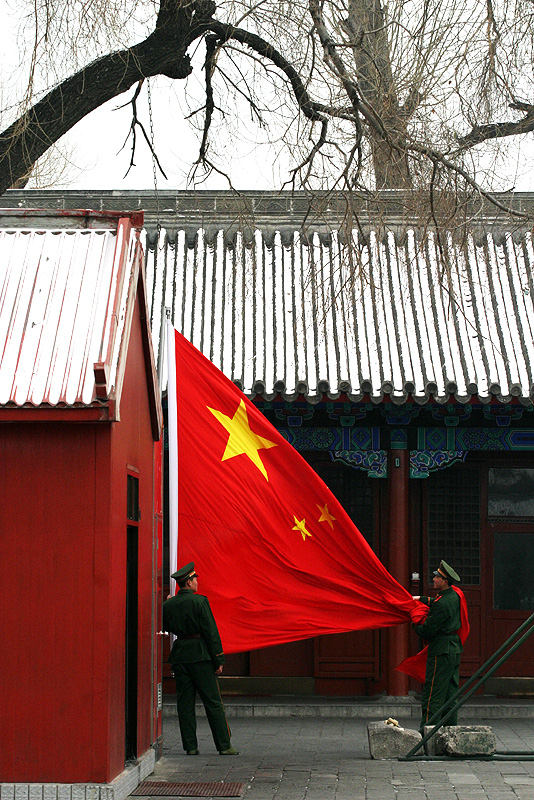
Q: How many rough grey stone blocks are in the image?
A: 2